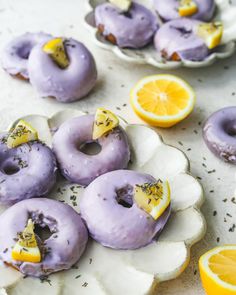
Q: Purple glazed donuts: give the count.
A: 10